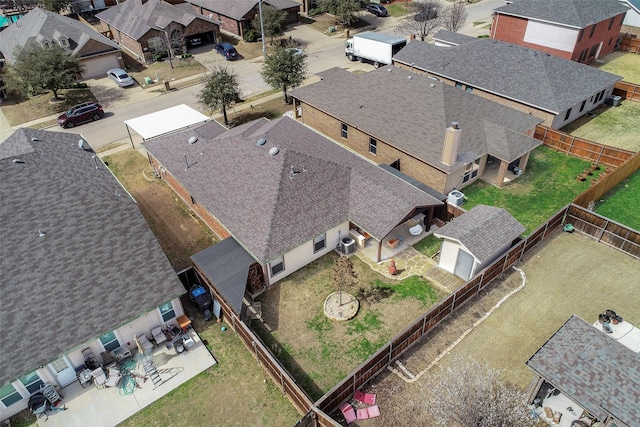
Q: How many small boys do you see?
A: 0